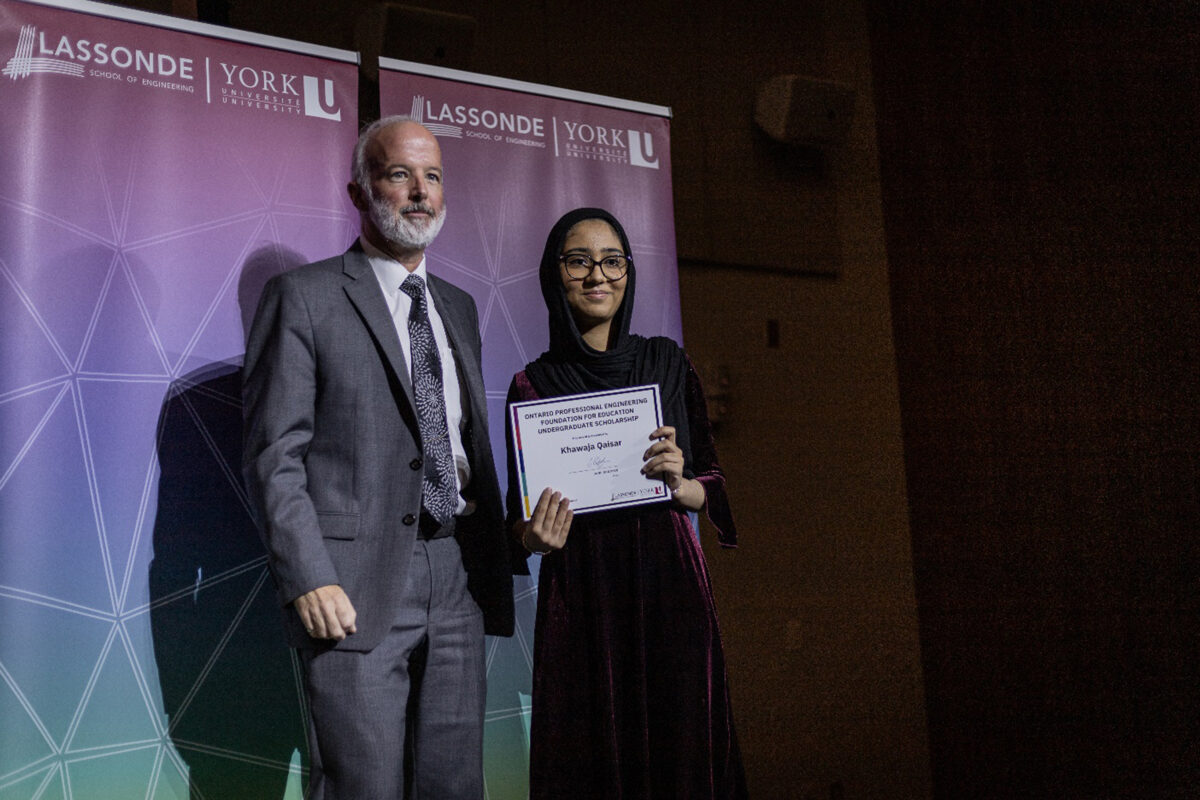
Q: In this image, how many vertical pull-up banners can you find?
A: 2